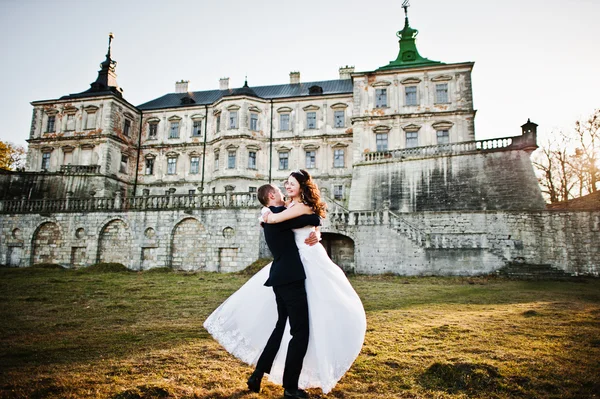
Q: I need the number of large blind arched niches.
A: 3